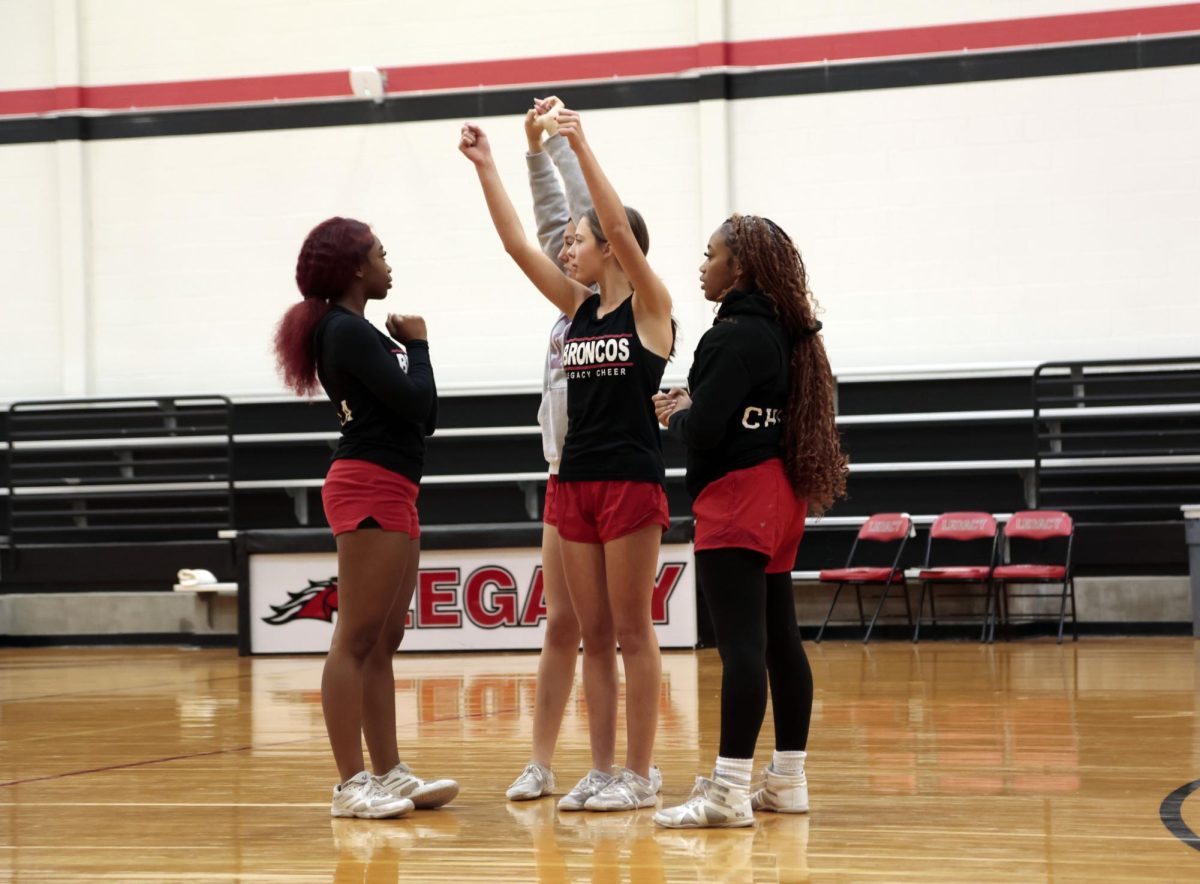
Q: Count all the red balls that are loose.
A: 0